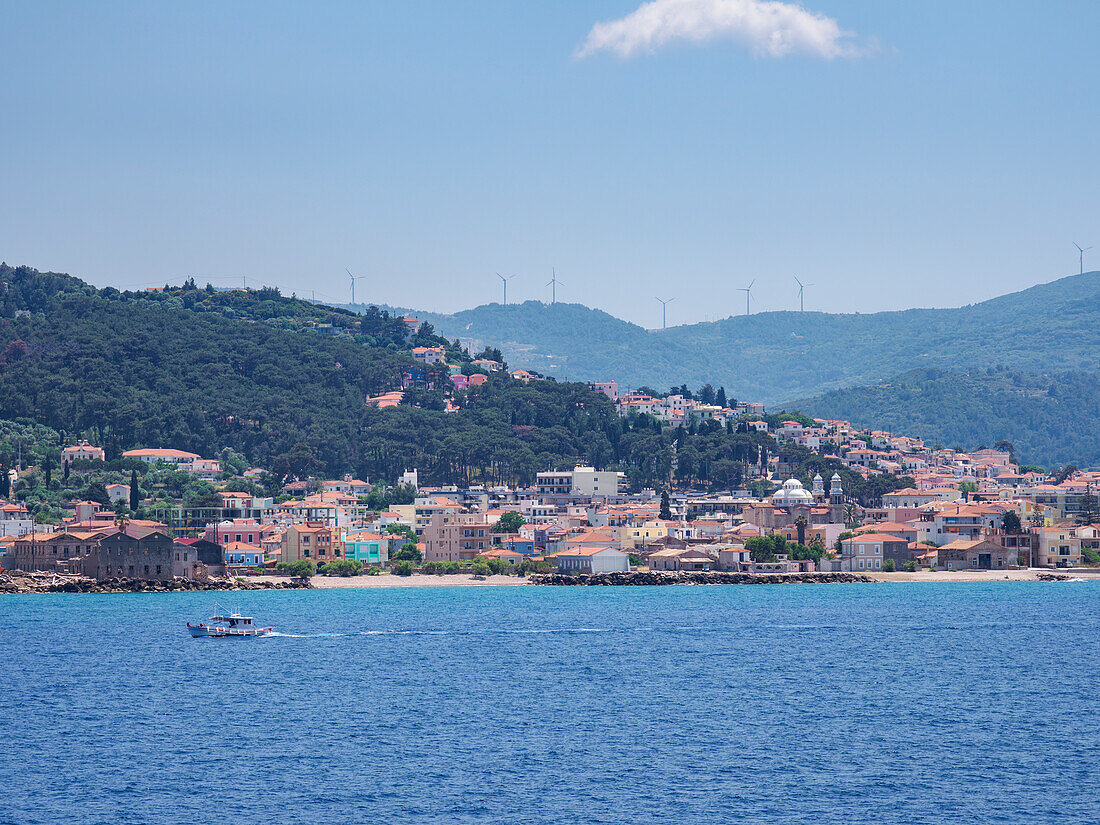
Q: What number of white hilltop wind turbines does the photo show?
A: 7